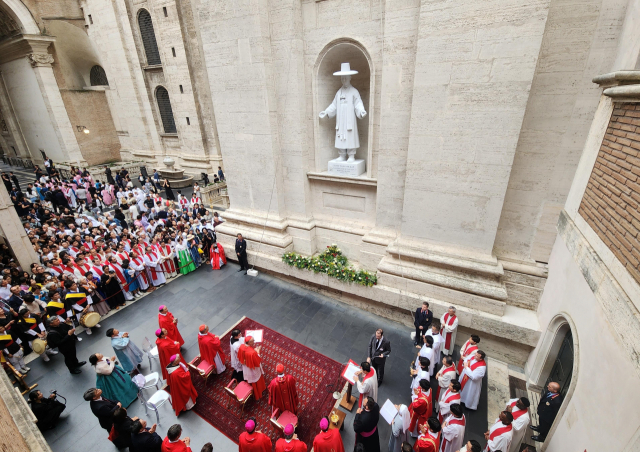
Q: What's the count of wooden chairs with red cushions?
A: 3